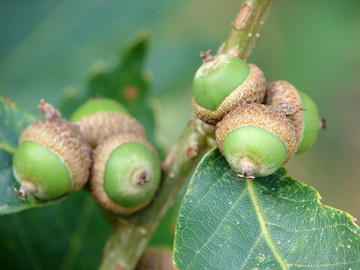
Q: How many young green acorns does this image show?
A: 6